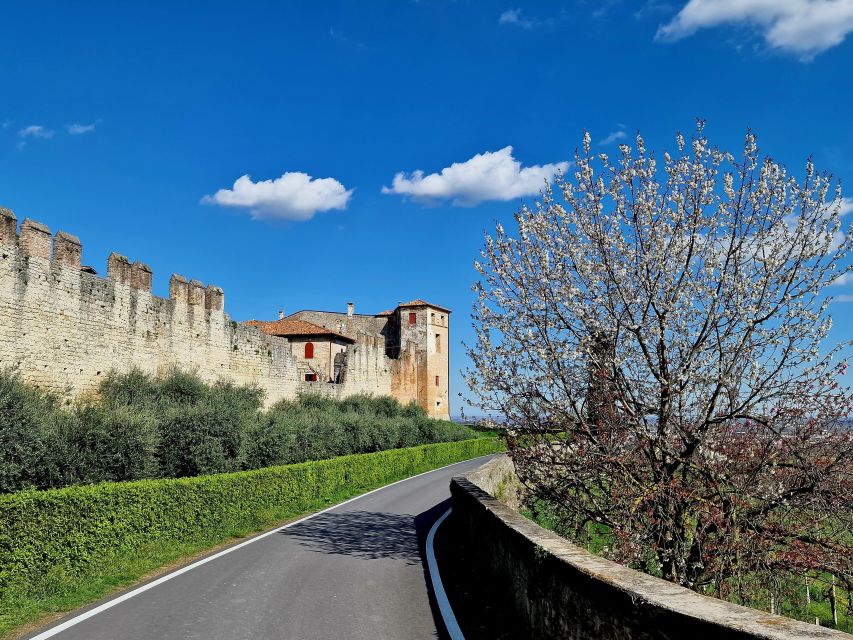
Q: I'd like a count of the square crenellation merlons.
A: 8